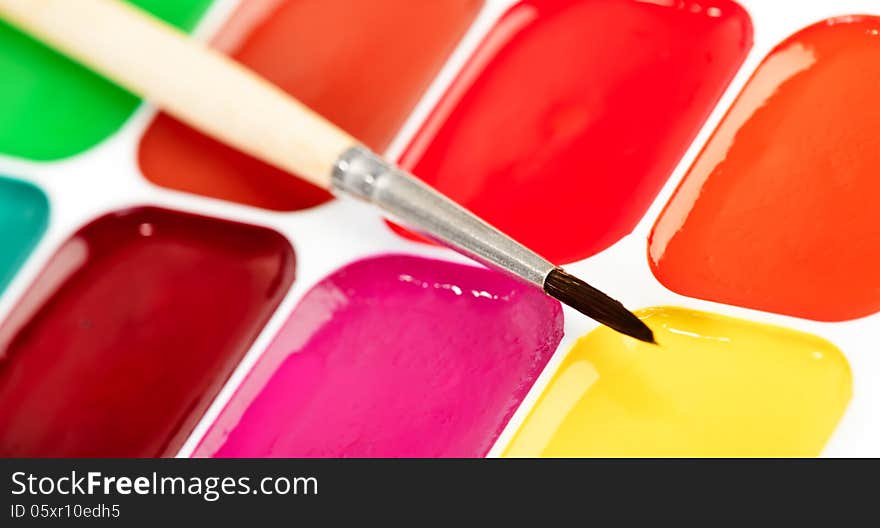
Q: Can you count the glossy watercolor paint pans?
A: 8